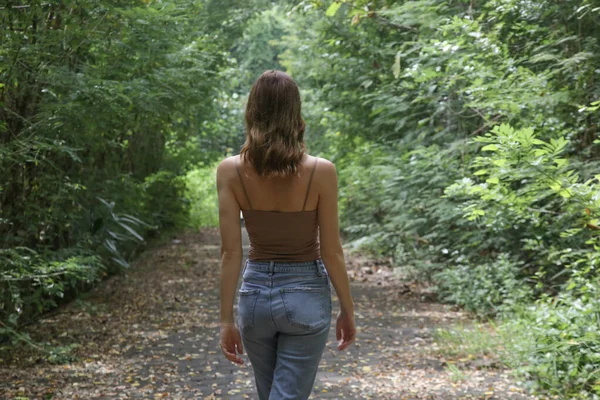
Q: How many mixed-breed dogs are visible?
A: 0